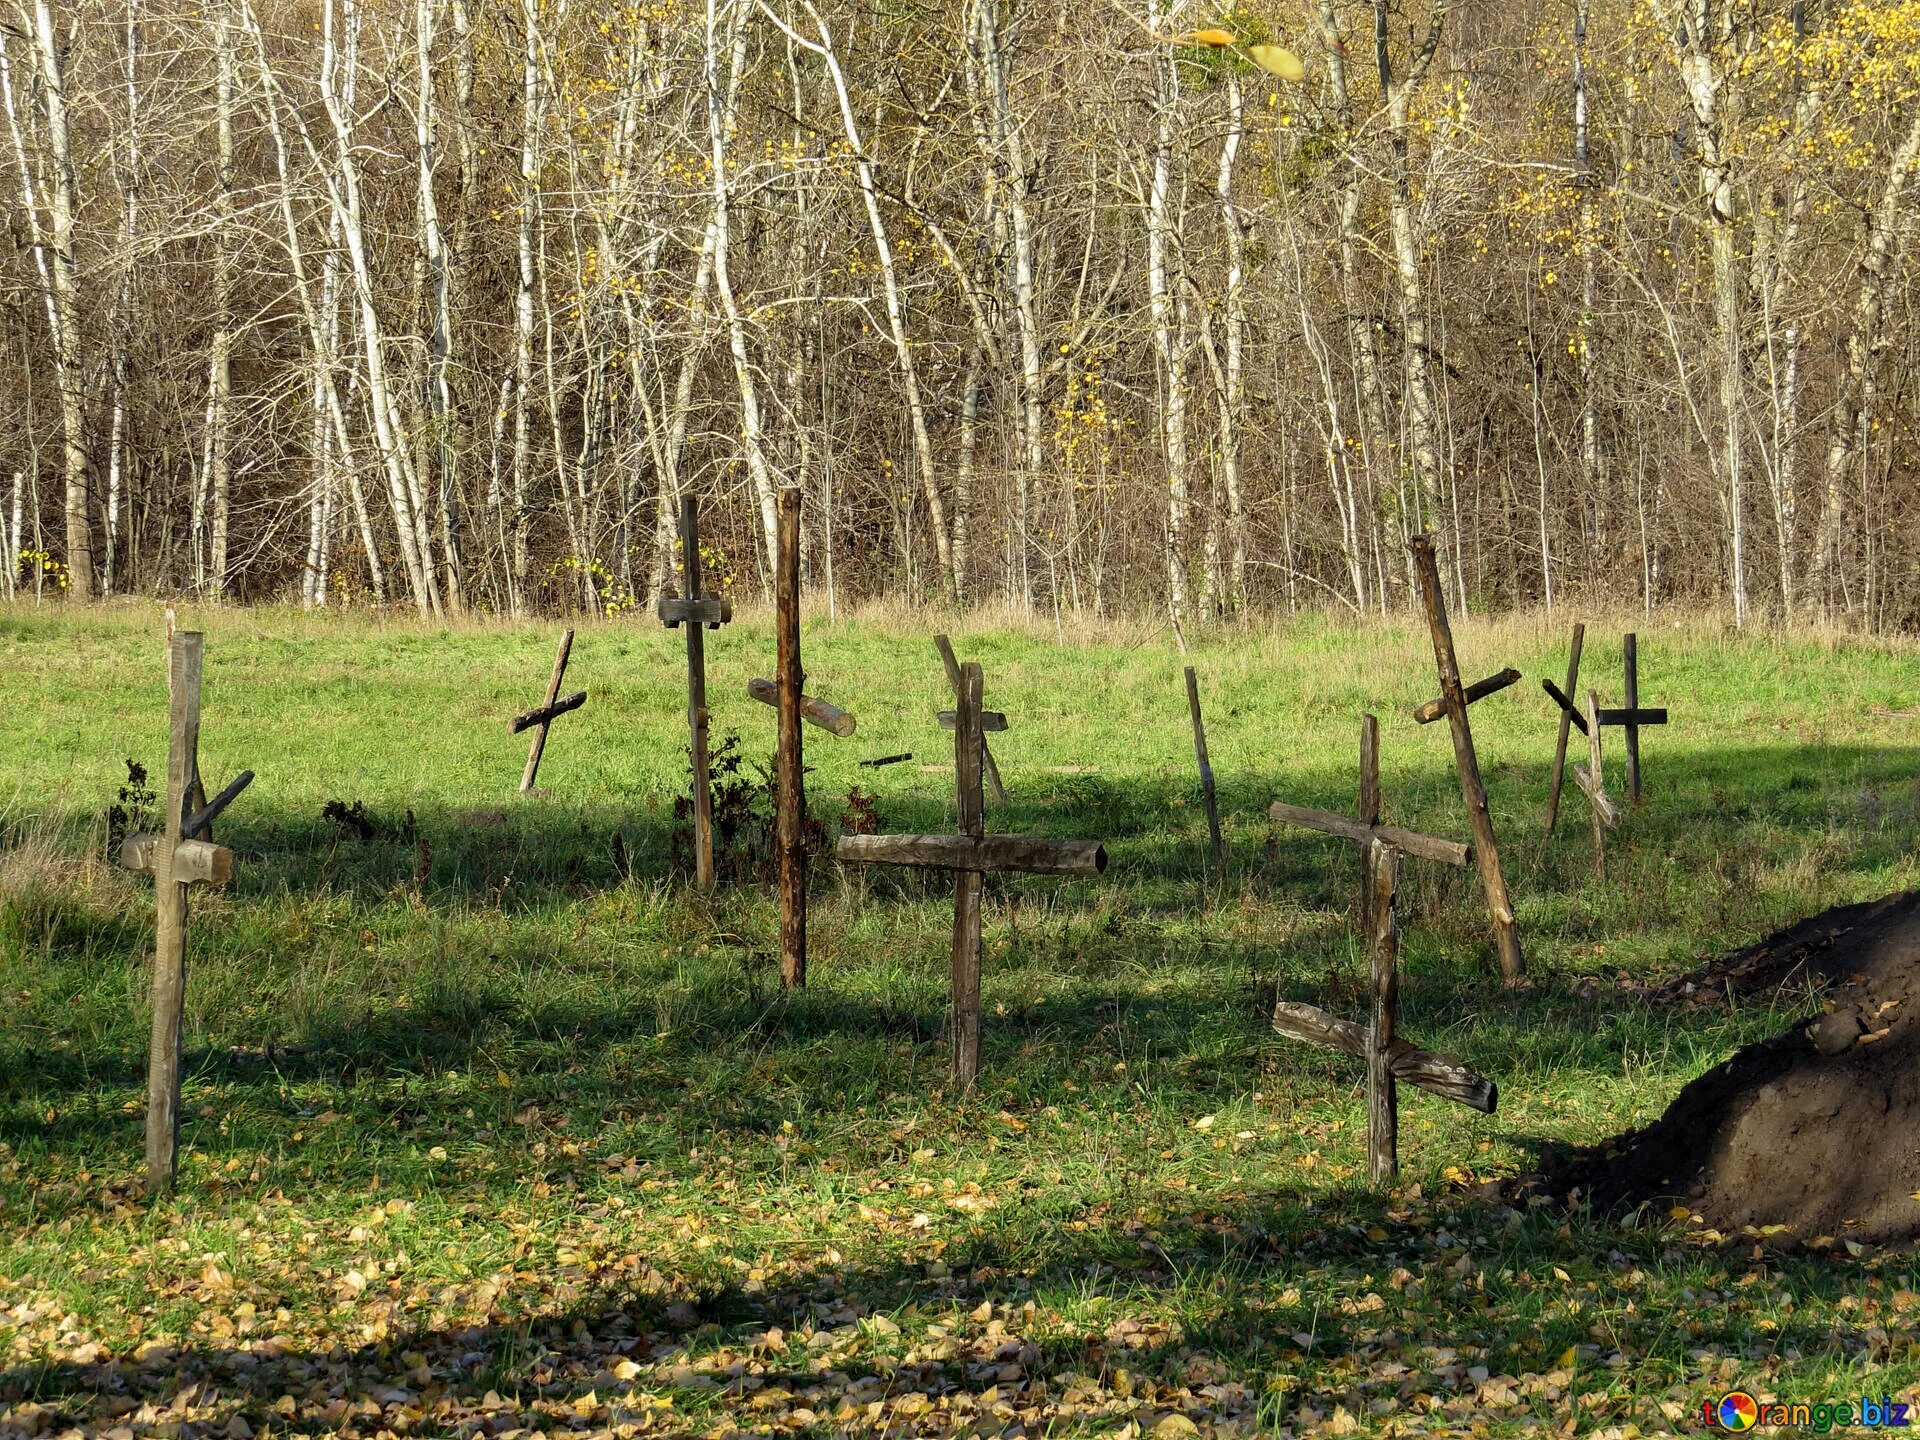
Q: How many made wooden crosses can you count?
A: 13